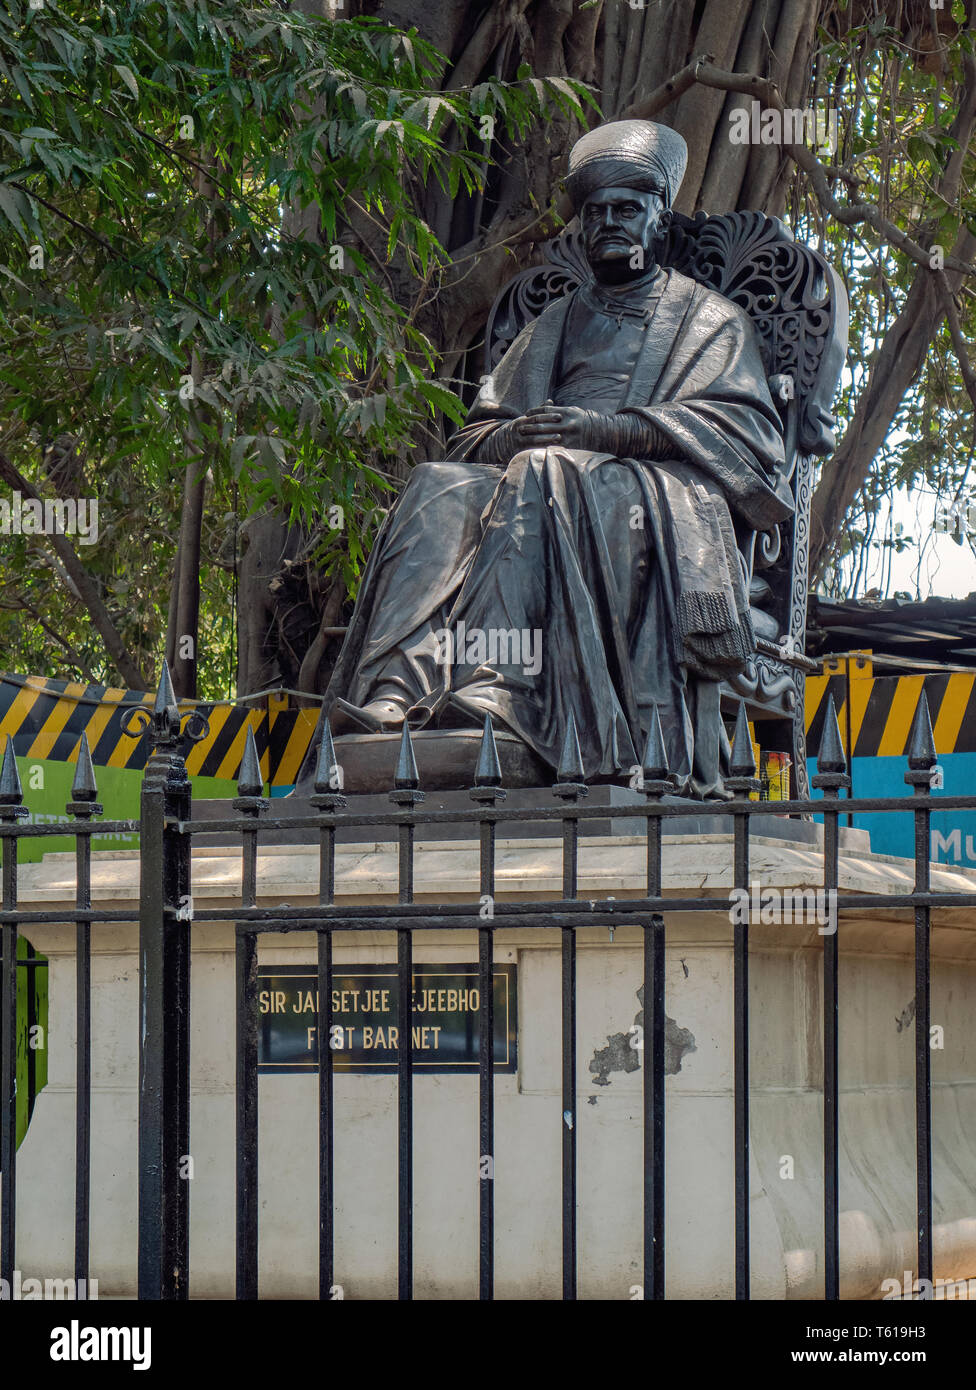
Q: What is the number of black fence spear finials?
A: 12